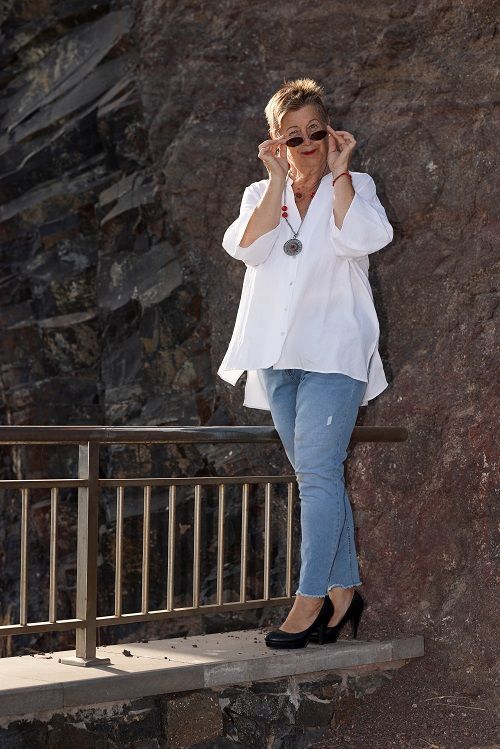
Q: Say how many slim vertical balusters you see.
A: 10